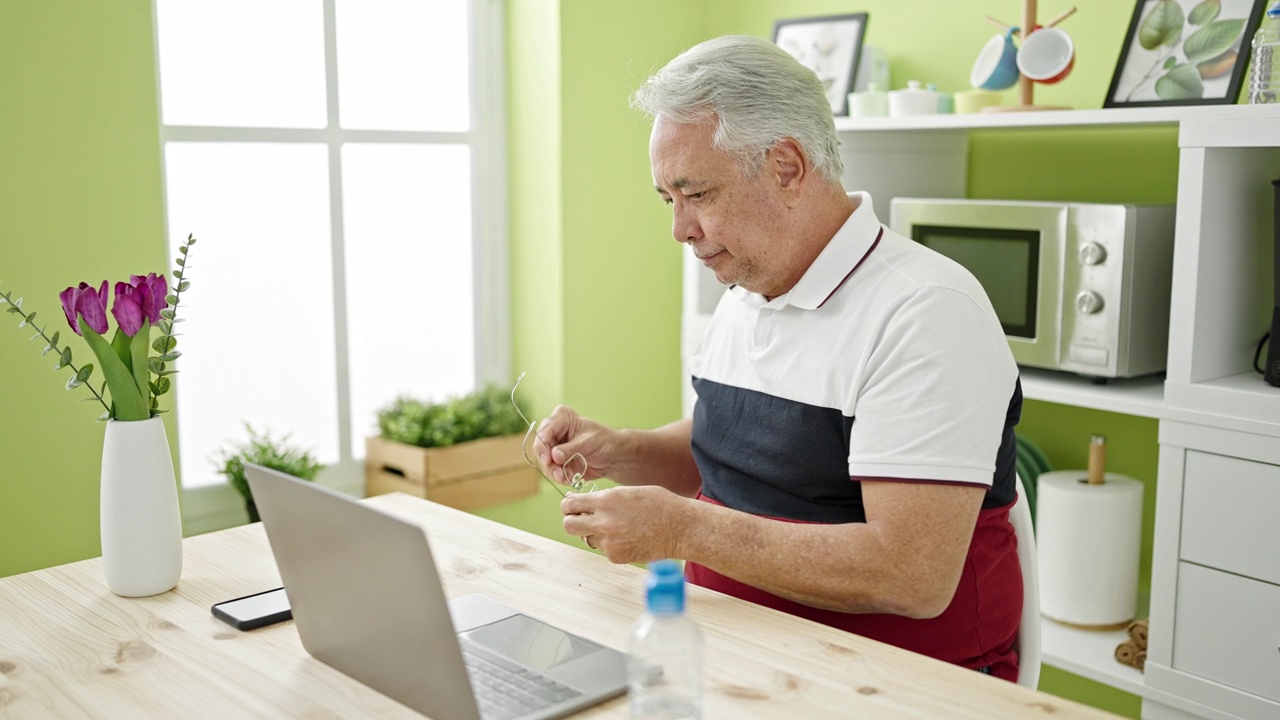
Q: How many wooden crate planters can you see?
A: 1